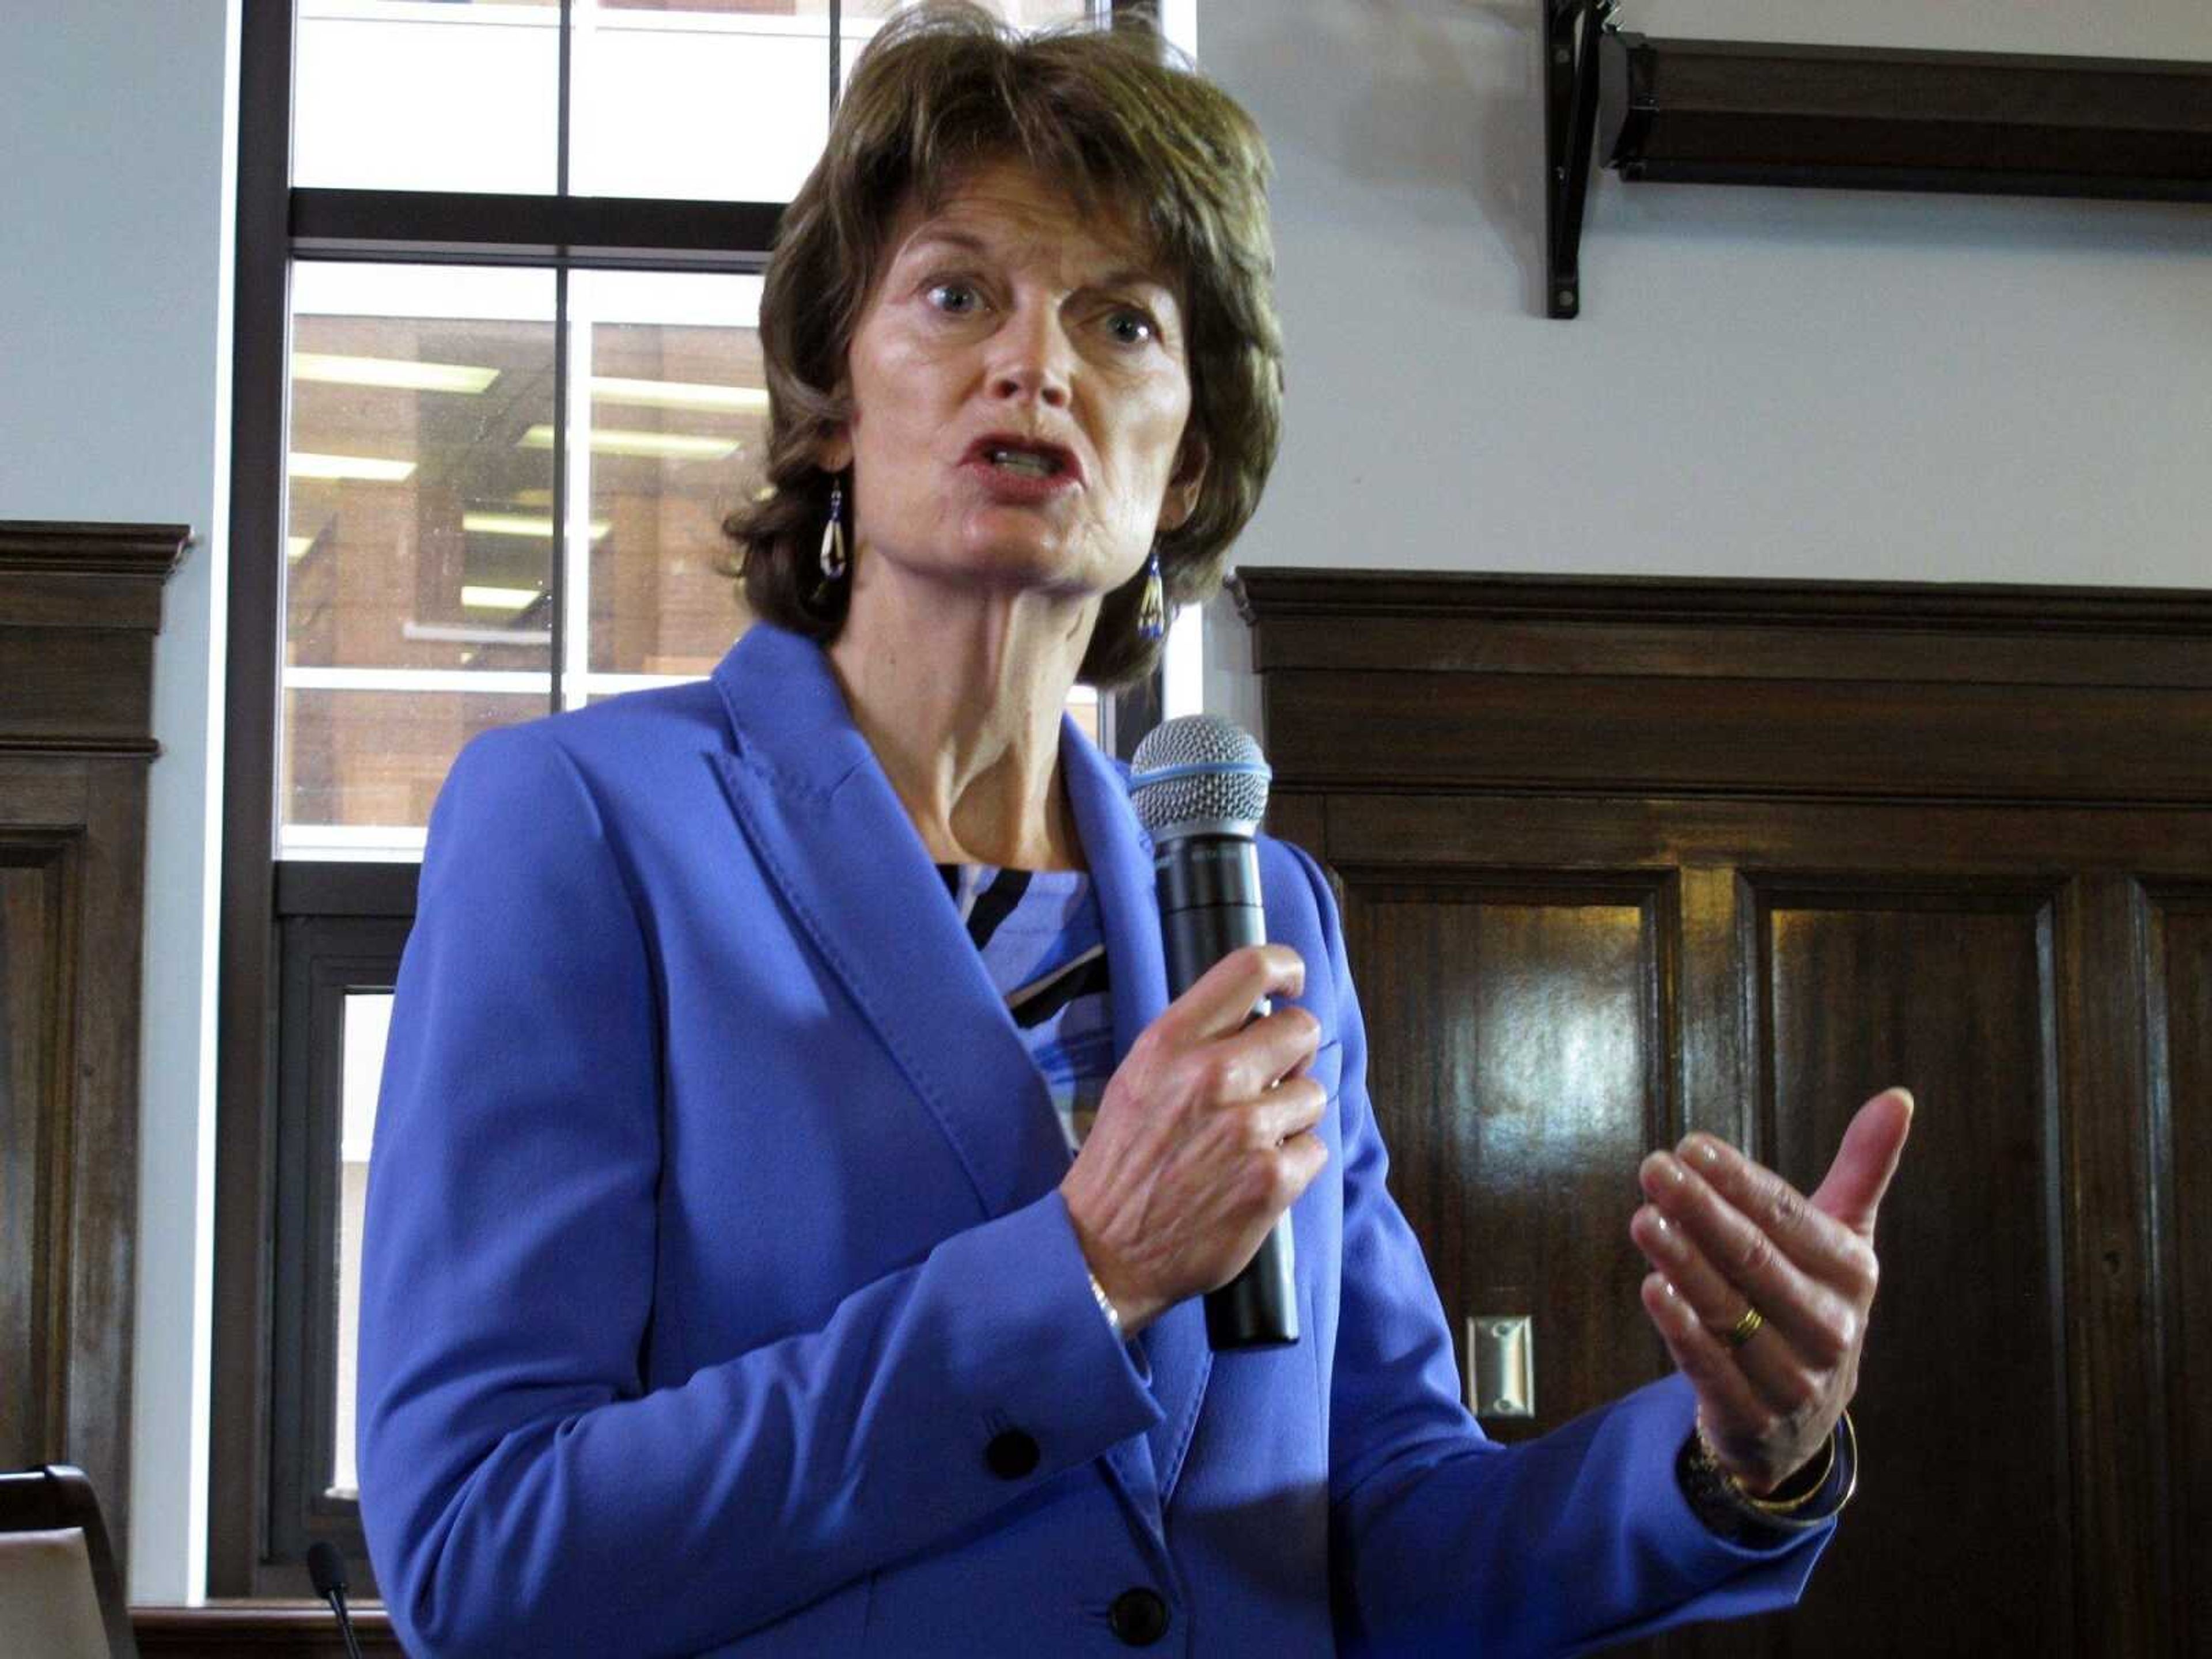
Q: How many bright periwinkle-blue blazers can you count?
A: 1